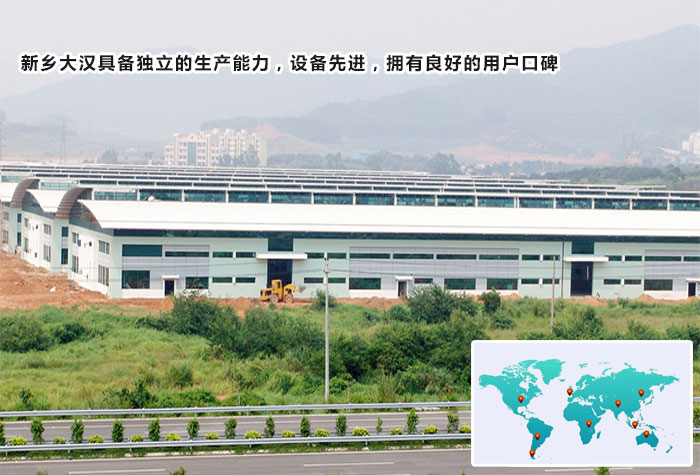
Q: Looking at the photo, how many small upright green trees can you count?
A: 13